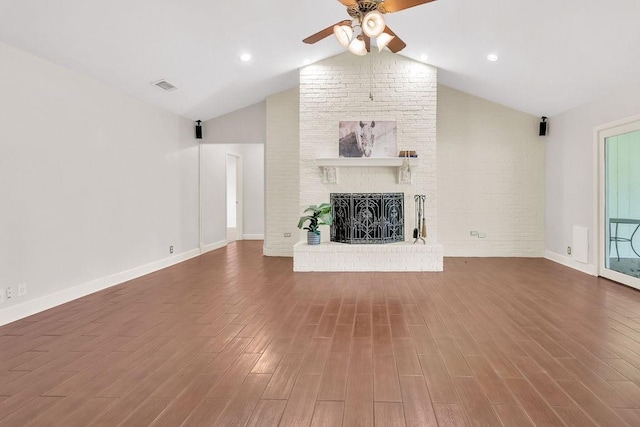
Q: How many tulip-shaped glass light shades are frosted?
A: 4